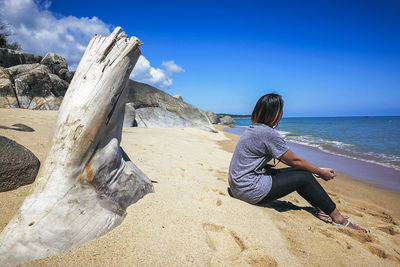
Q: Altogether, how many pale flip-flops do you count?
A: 2